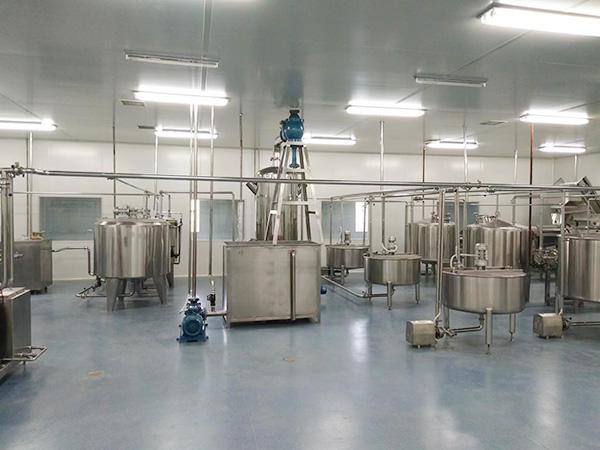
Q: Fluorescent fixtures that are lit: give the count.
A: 9